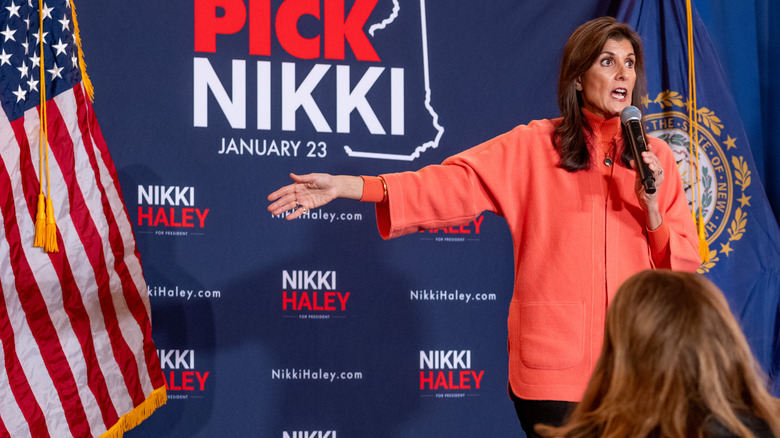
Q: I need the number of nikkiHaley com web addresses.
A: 4